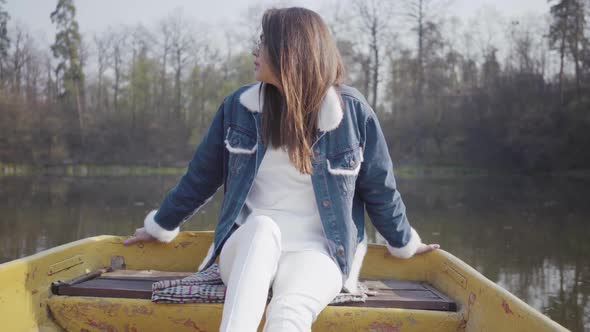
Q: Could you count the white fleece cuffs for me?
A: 2